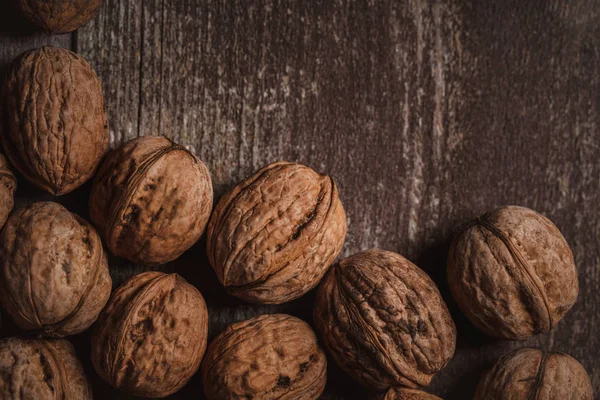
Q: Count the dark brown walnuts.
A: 13